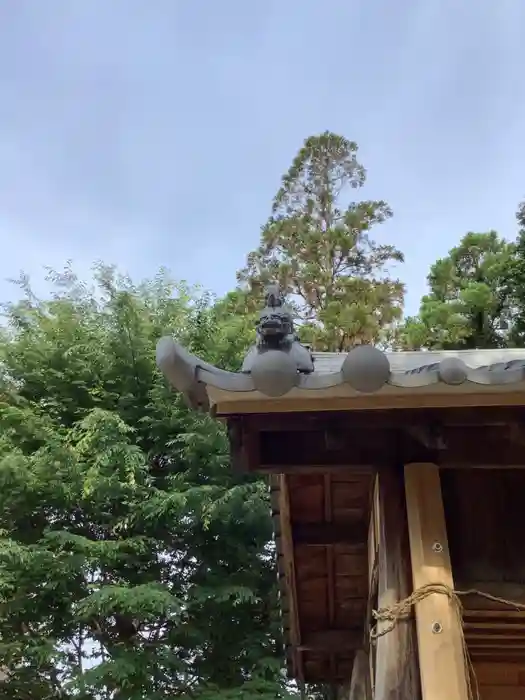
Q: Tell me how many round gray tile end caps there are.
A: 3